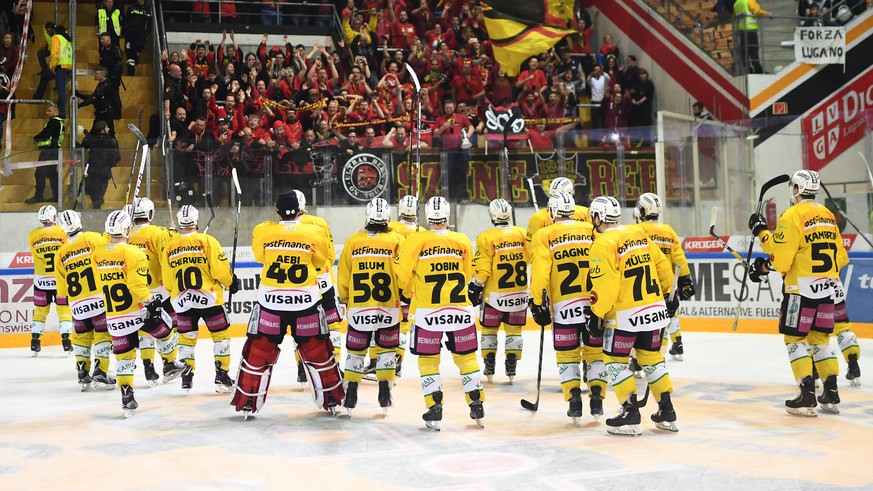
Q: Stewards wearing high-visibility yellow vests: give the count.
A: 5